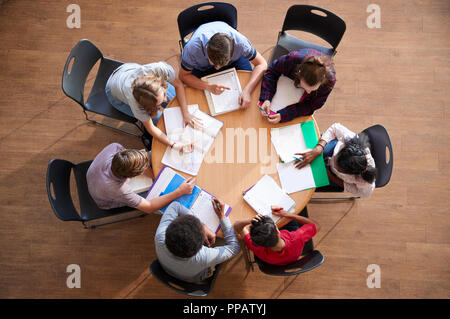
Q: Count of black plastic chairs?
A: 7